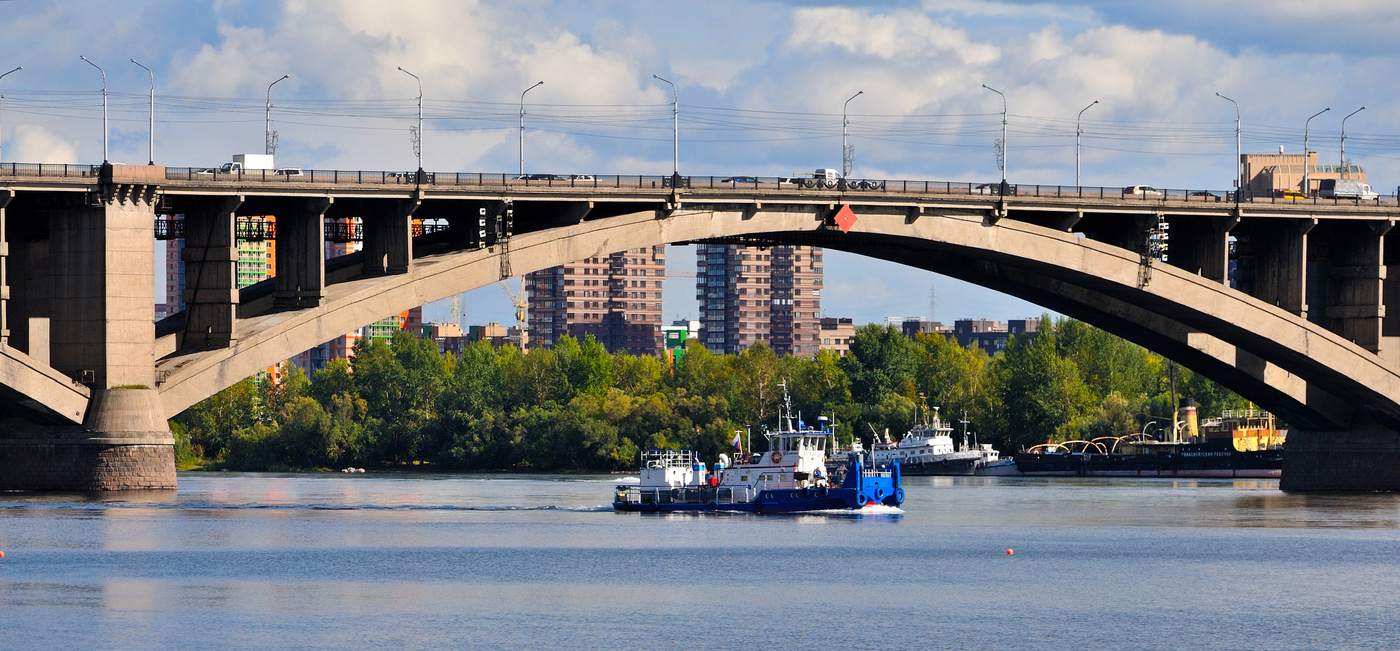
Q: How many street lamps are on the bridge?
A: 13